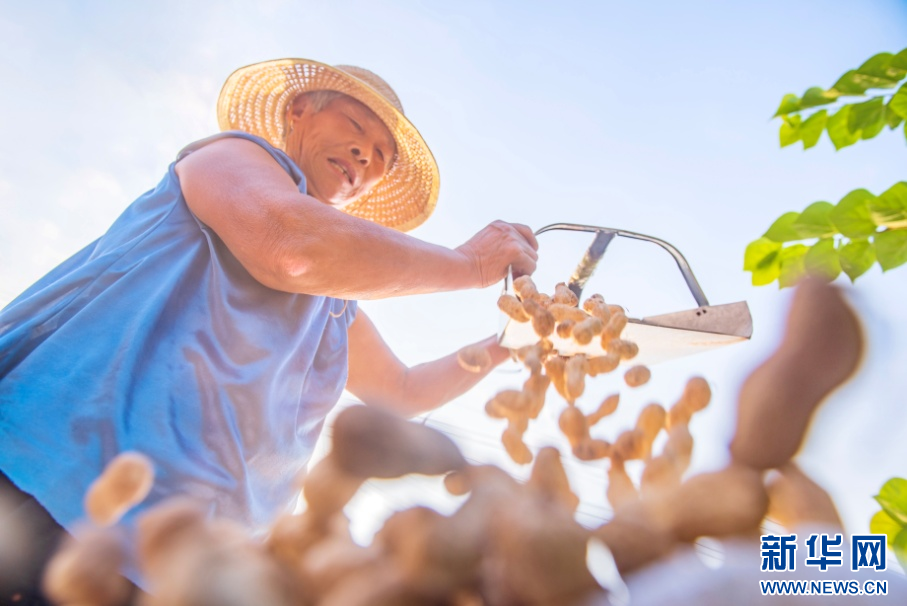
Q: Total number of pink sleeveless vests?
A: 0